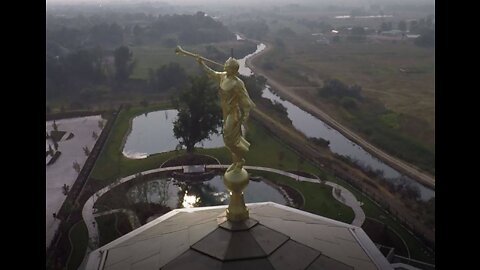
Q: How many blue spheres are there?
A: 0